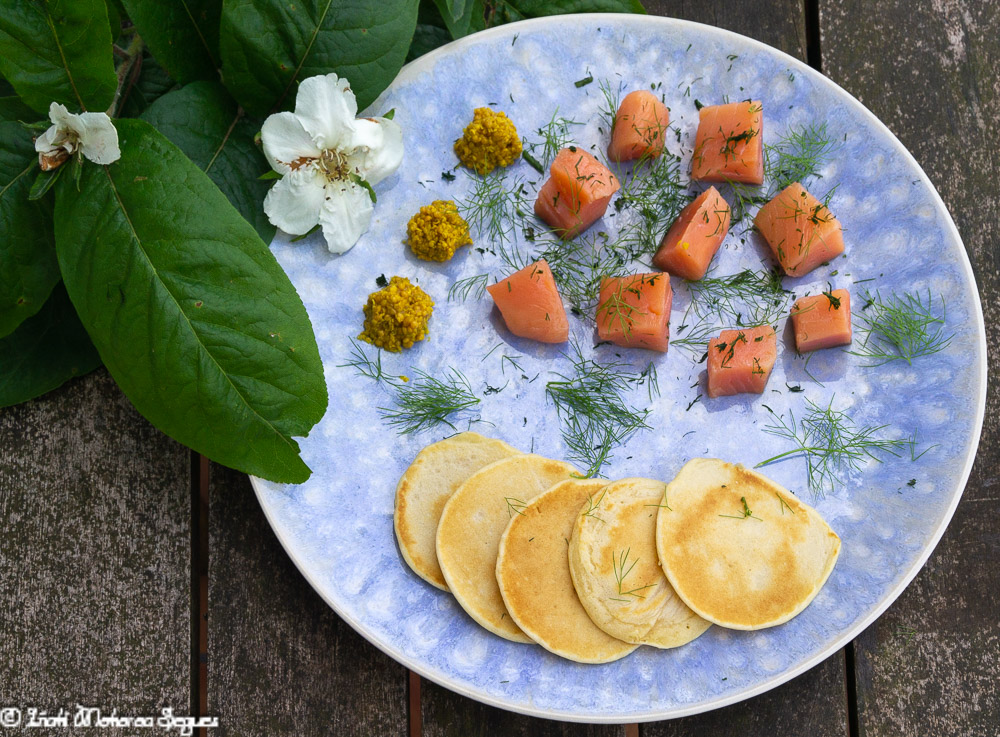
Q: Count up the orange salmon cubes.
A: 9